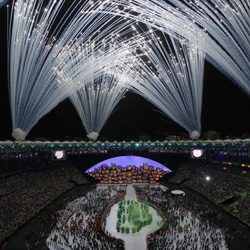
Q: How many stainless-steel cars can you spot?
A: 0